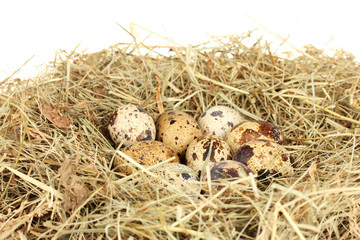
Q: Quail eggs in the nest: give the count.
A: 9